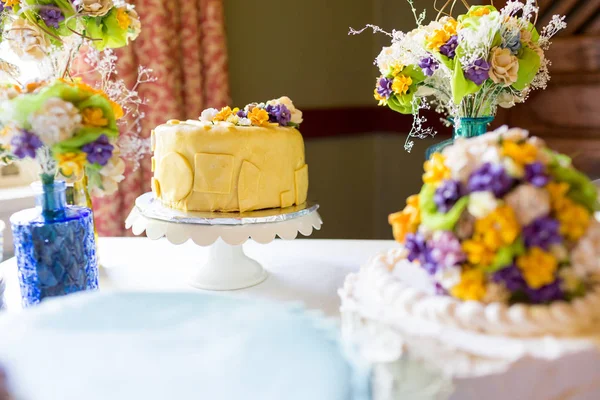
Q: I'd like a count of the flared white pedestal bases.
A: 1